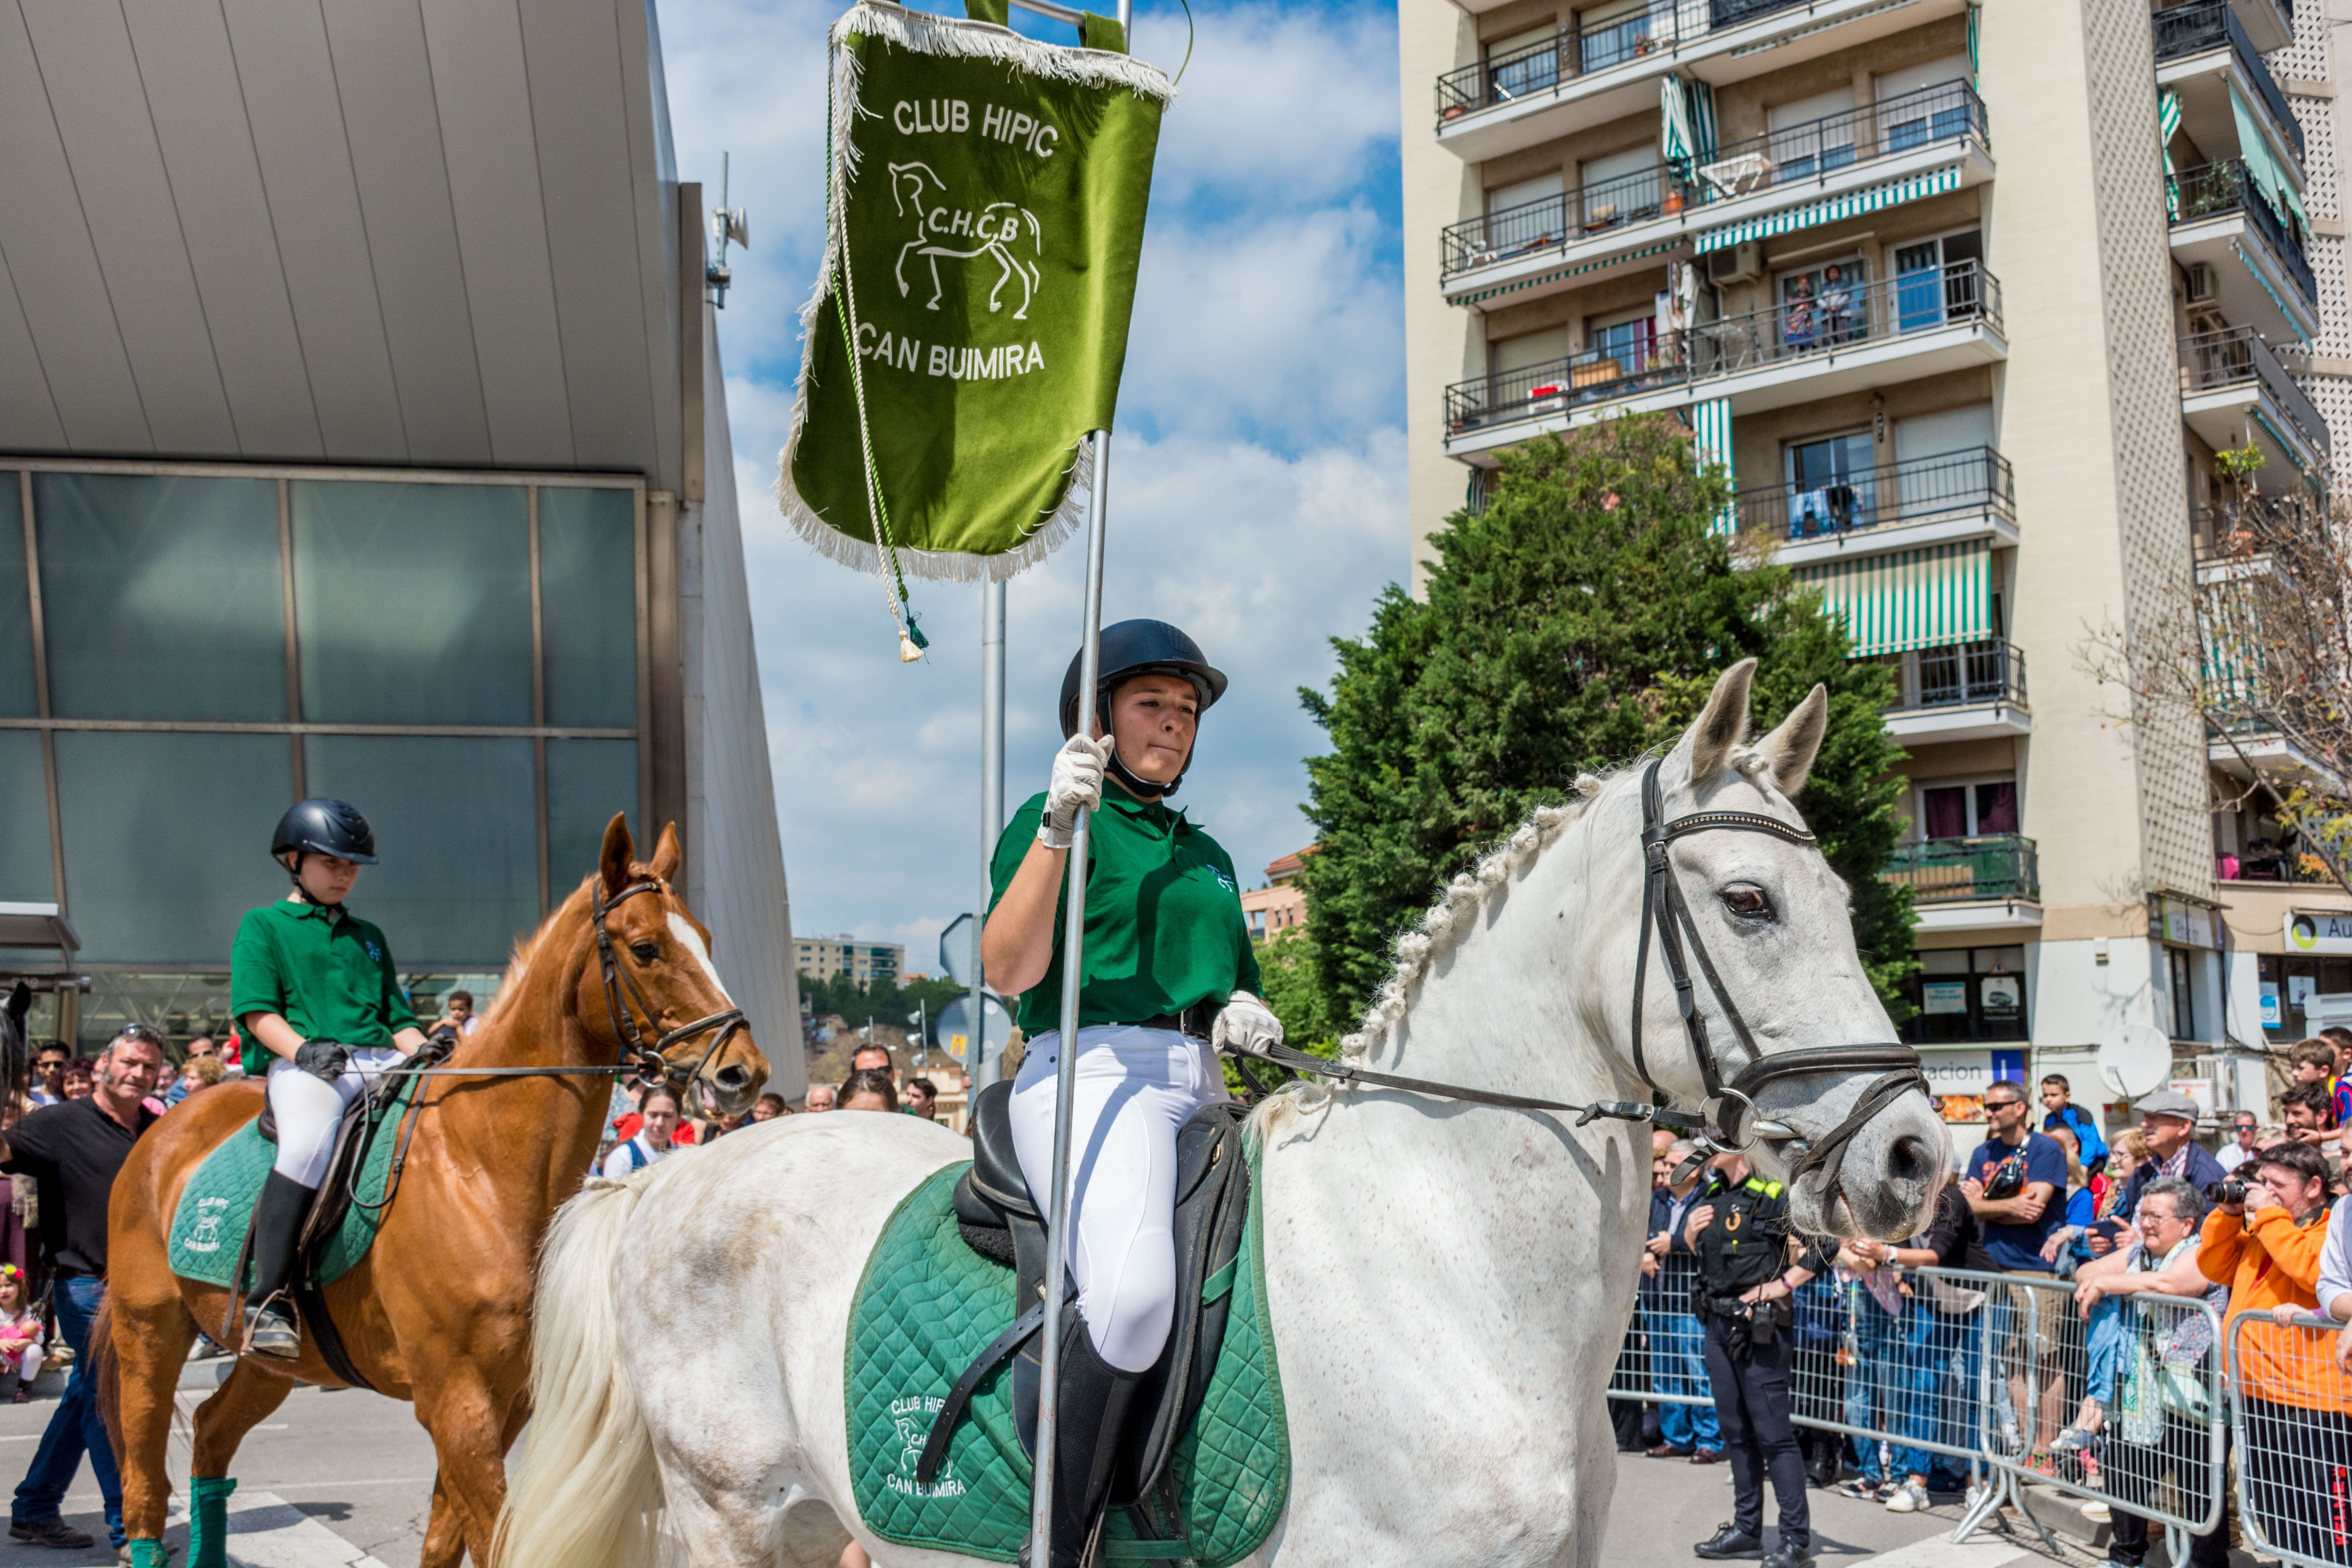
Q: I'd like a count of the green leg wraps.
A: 2